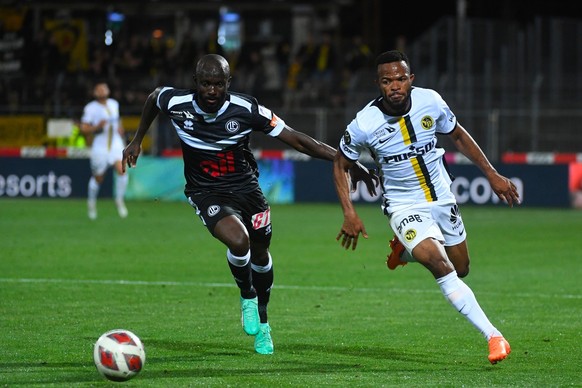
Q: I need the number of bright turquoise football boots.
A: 2